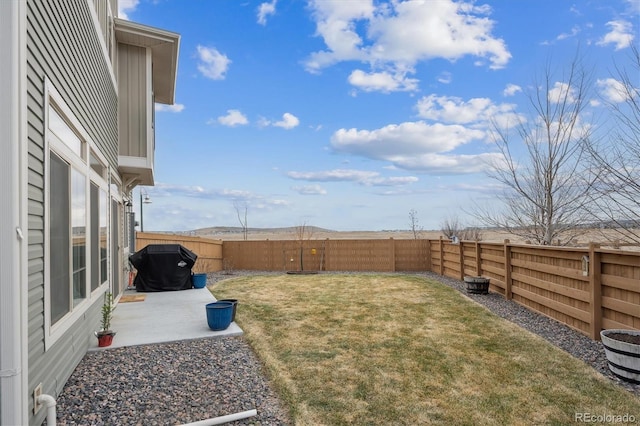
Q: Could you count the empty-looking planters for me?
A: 5